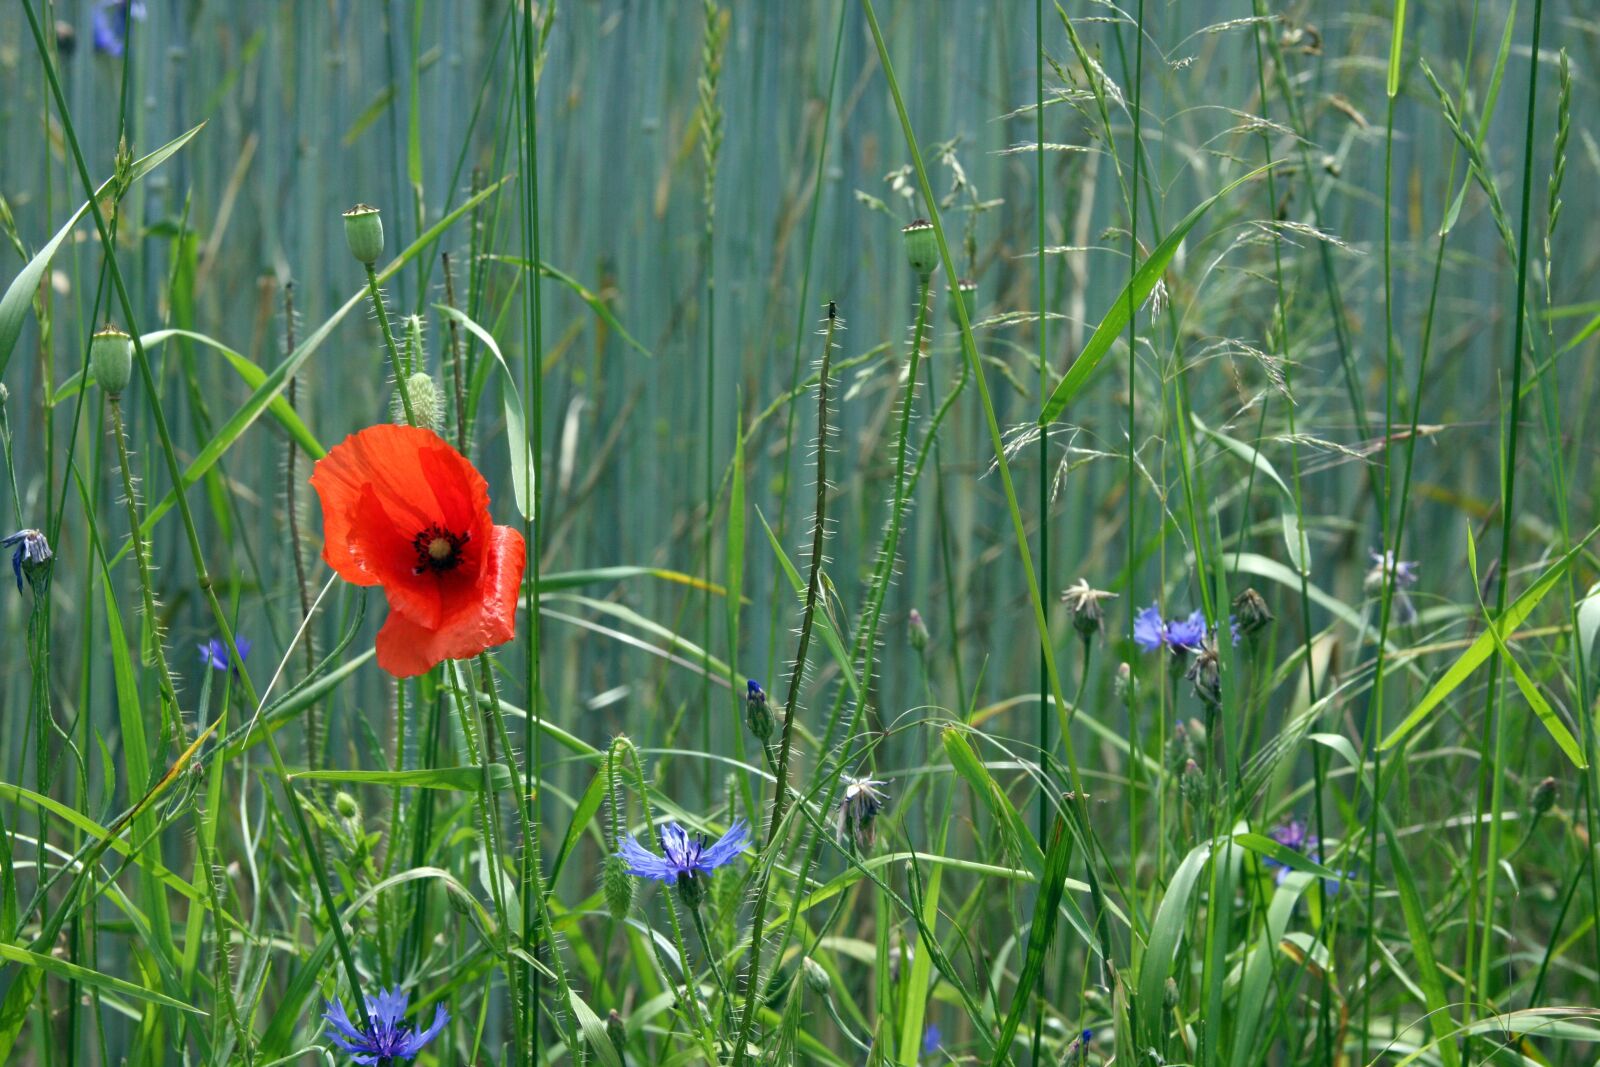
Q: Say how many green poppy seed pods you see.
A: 4